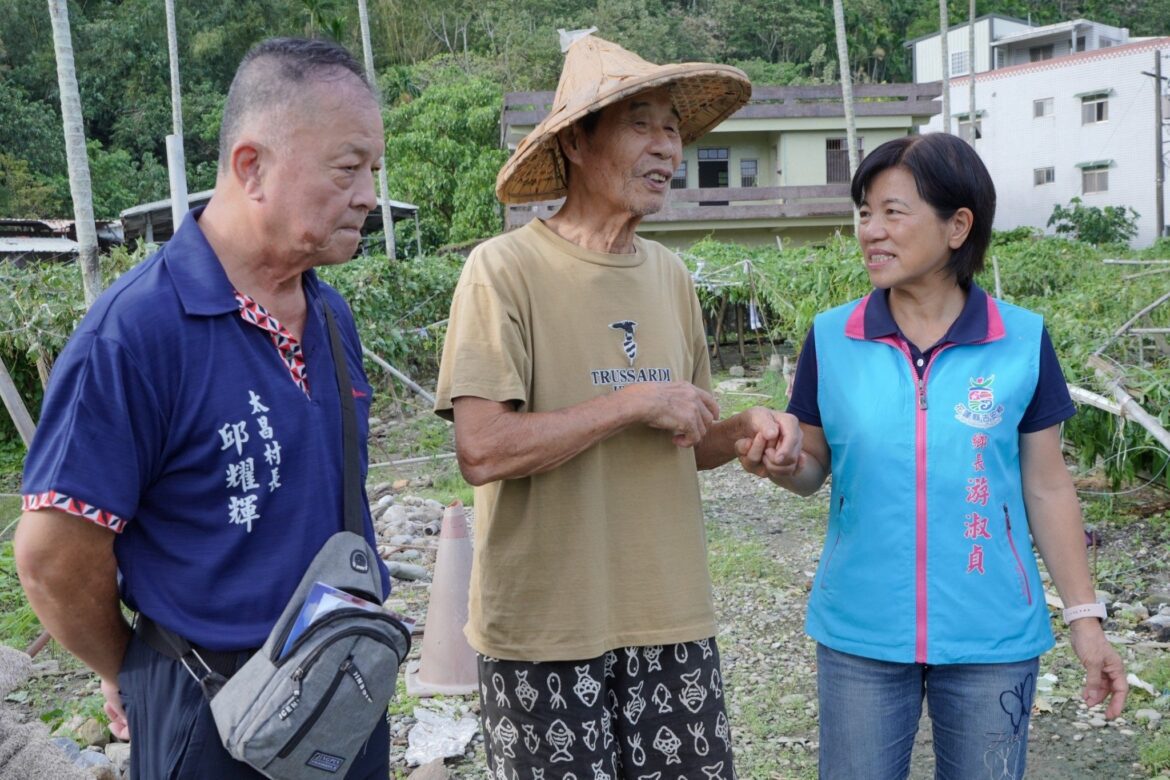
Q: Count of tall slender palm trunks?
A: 6